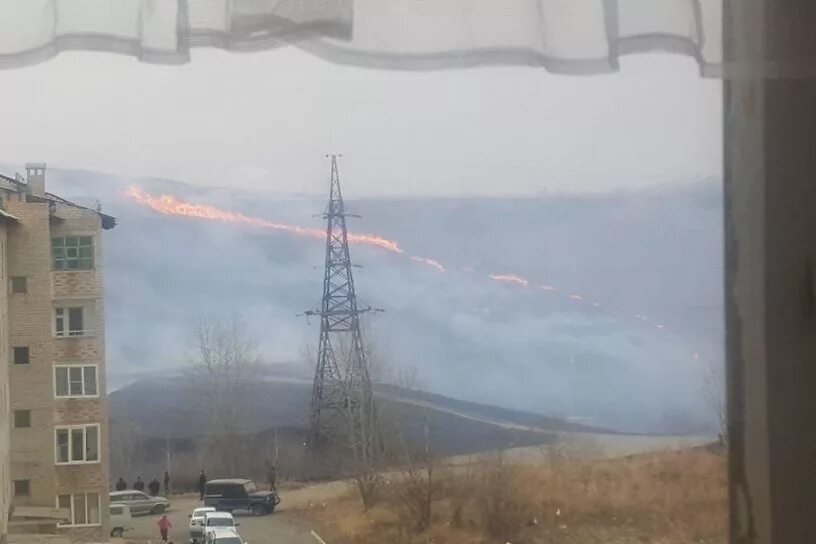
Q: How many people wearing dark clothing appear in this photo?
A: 5